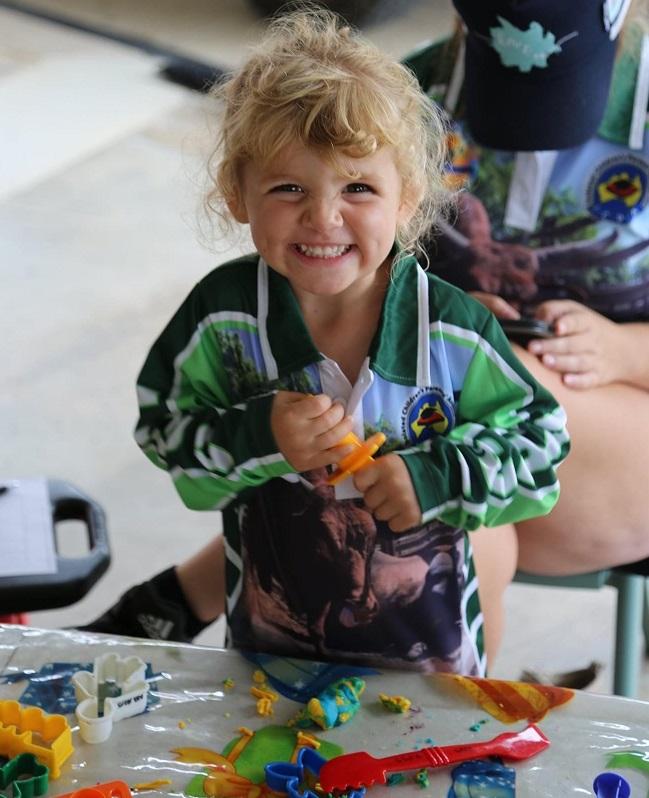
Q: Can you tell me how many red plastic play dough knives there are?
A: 1